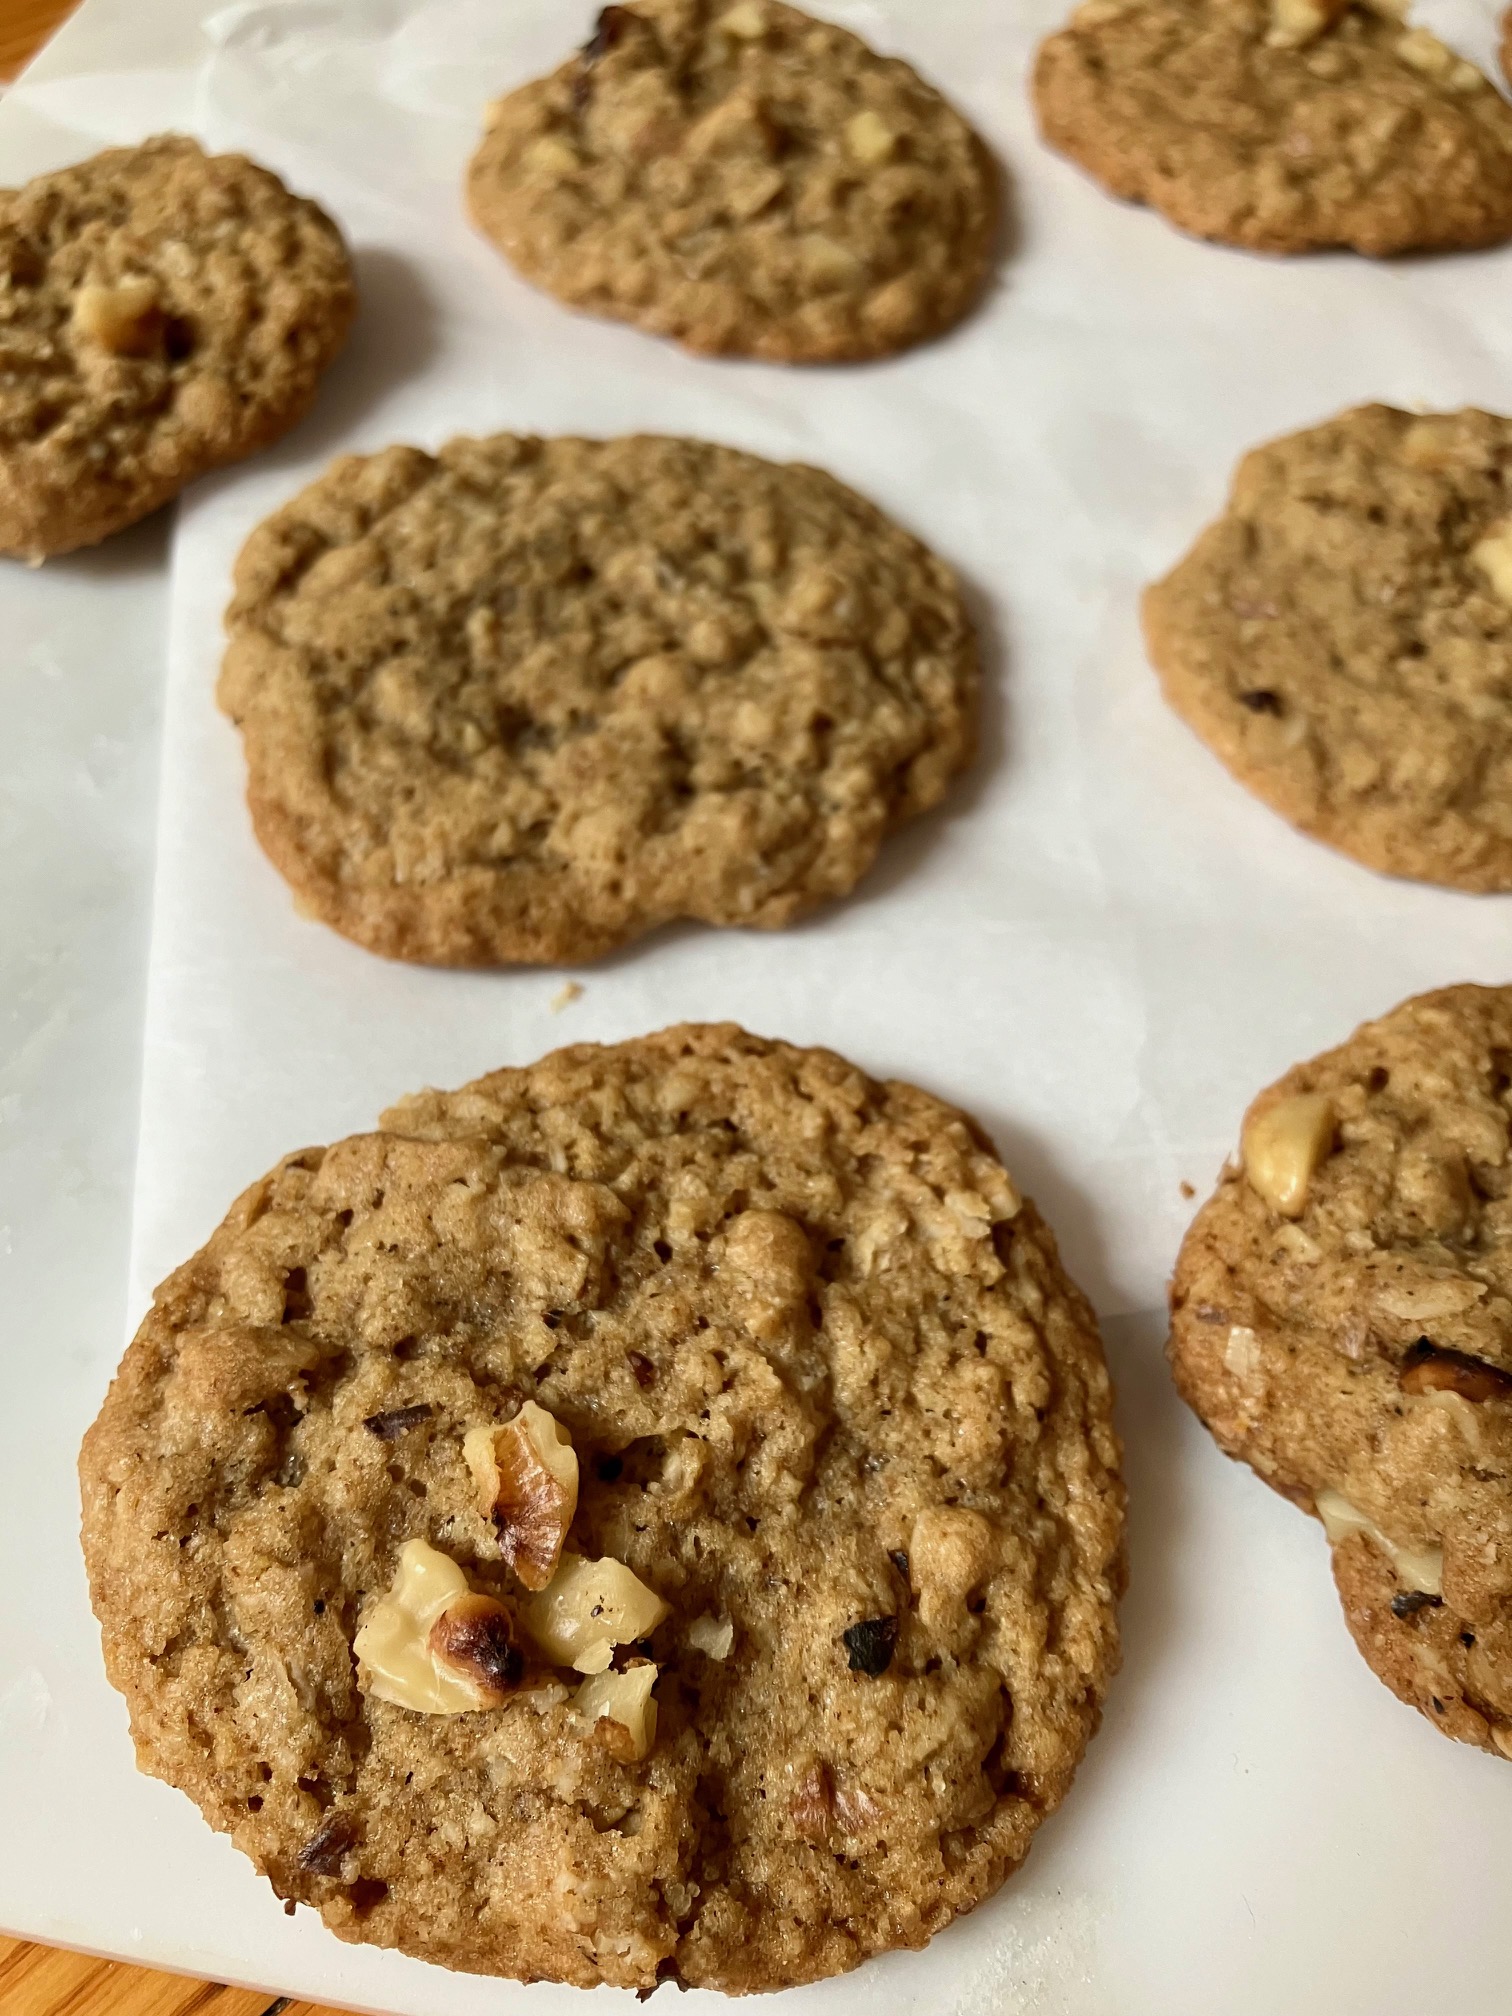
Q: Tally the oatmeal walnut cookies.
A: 7